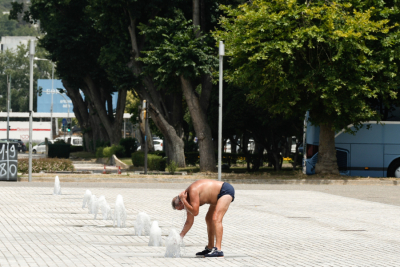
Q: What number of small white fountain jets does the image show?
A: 8